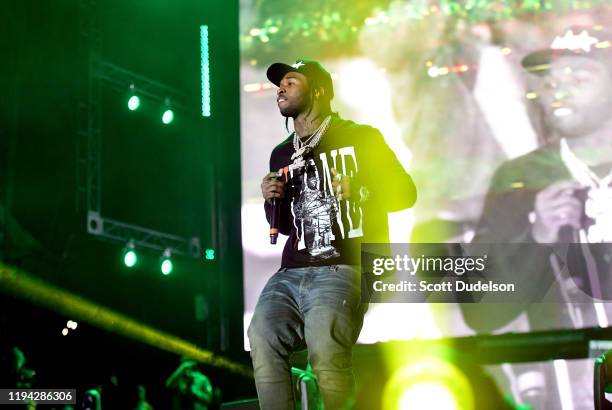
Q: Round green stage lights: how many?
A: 4